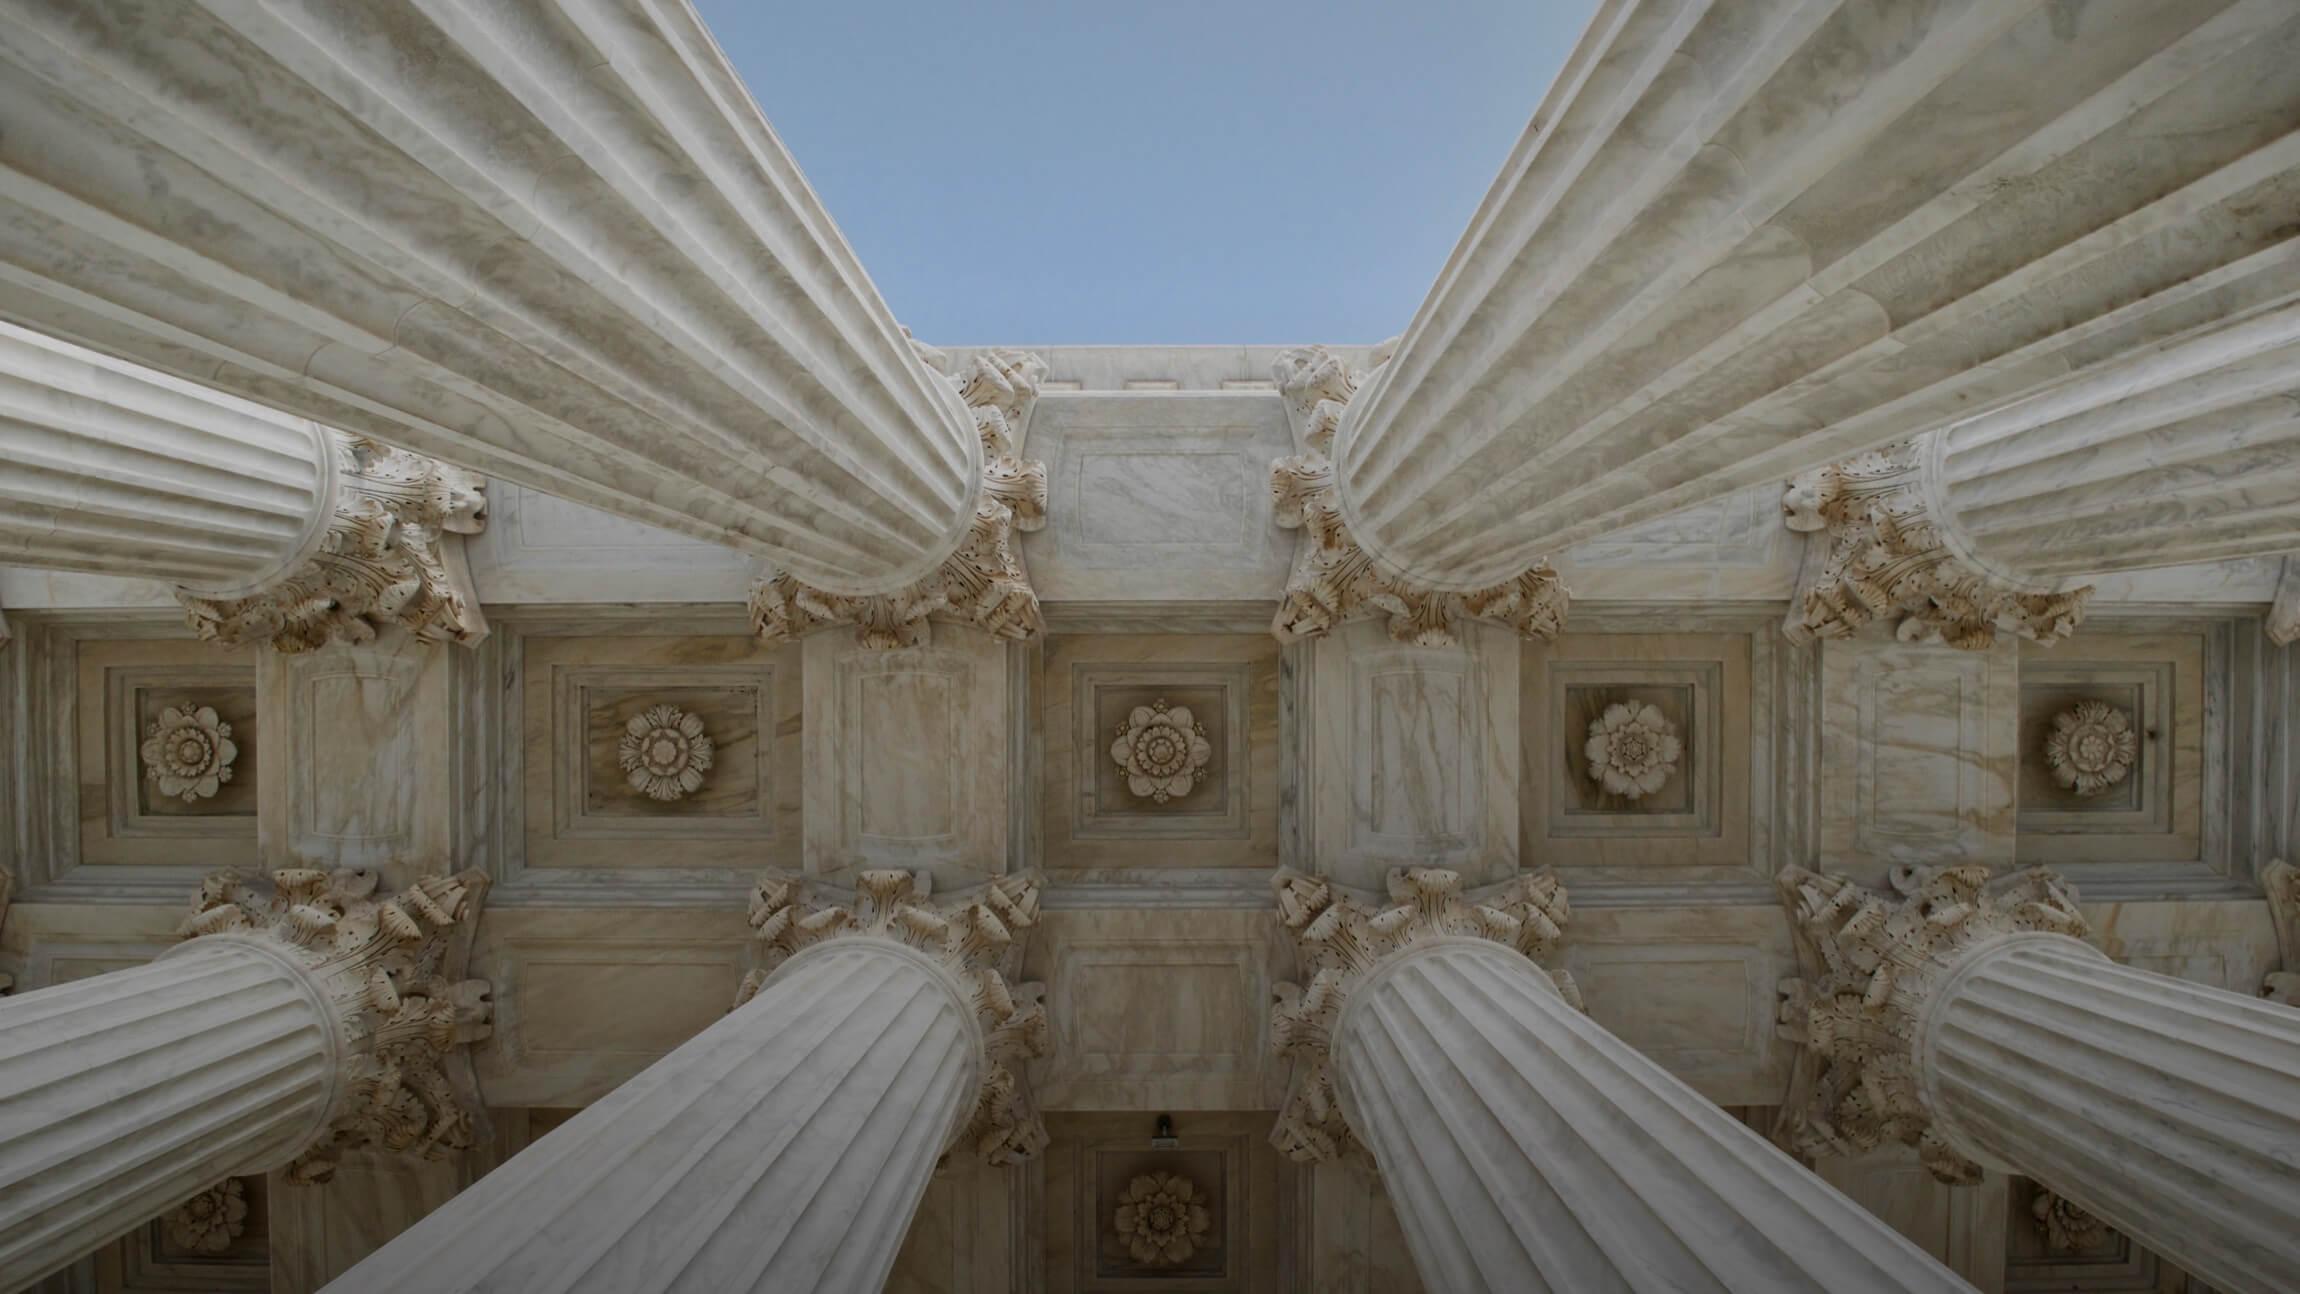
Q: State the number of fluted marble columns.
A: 8